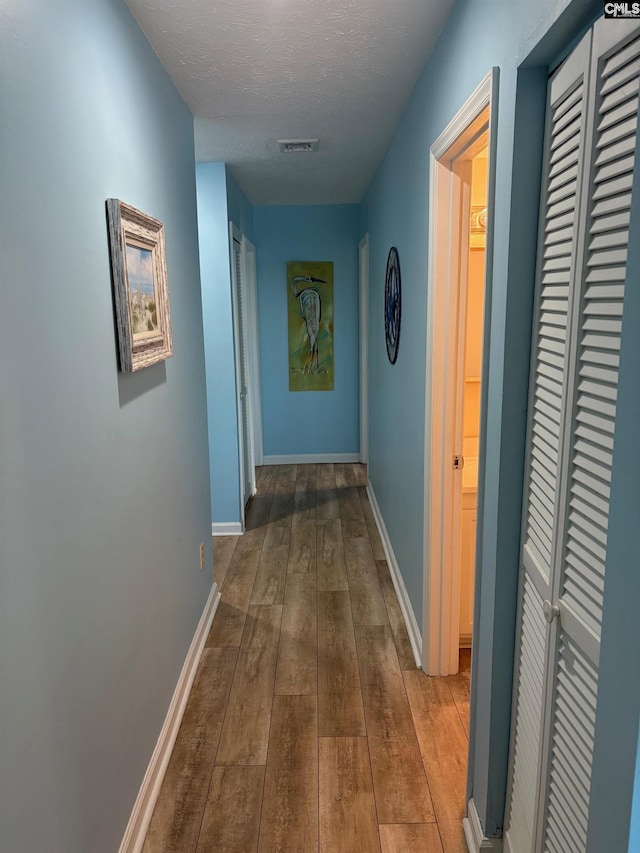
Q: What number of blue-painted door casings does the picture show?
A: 1